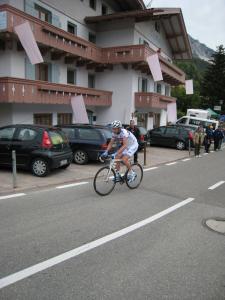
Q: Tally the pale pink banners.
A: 5